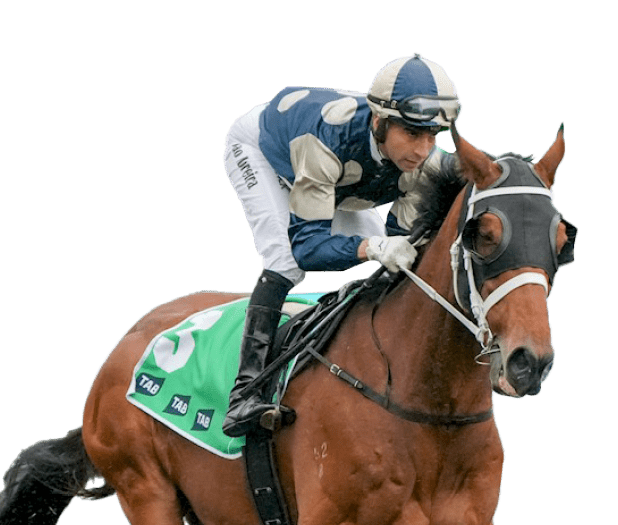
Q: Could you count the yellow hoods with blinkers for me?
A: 0